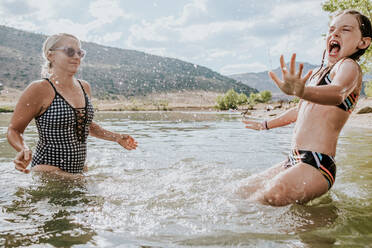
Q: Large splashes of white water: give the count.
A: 1